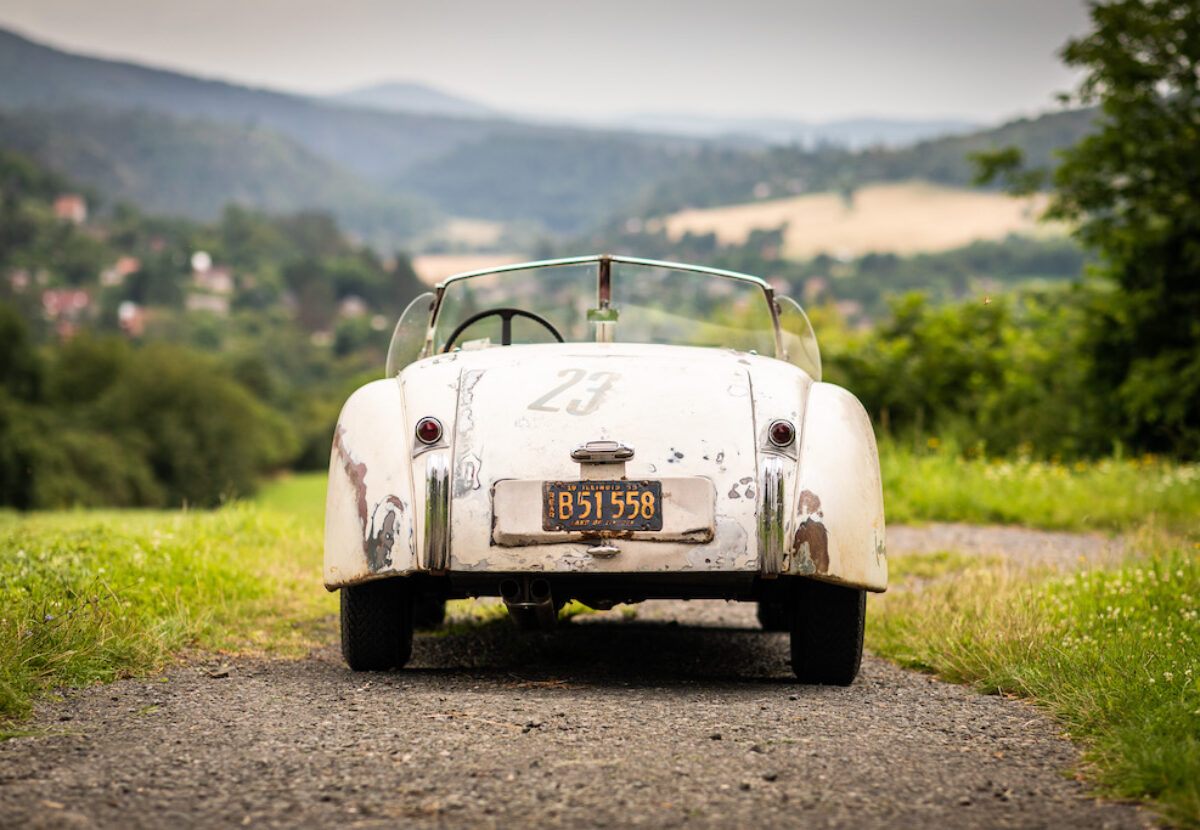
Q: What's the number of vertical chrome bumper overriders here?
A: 2